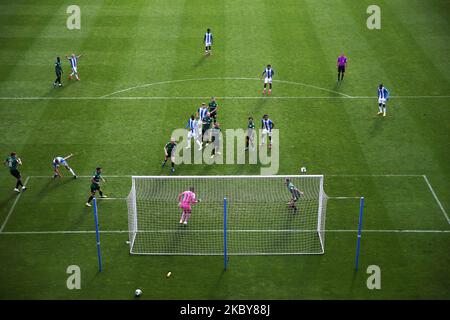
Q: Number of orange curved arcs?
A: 0